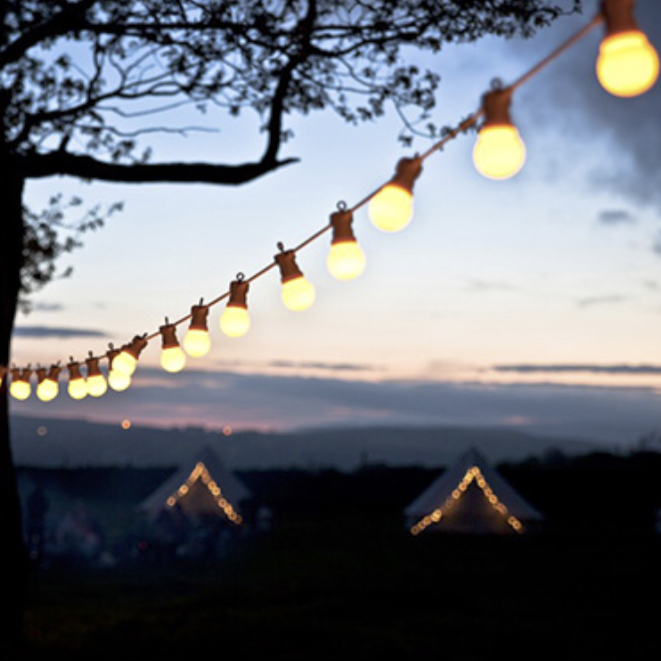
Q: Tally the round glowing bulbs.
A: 14